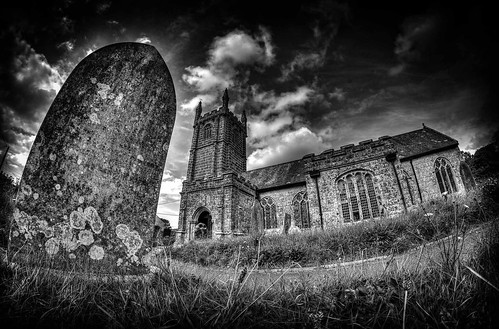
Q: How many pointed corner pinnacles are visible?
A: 3